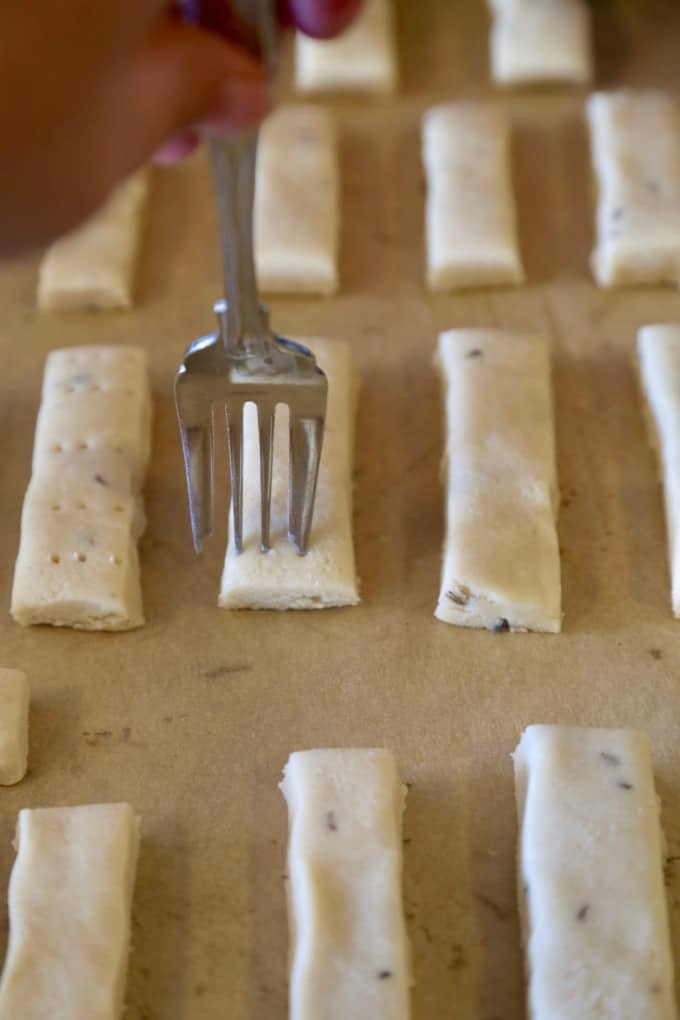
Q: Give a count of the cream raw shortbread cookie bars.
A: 14